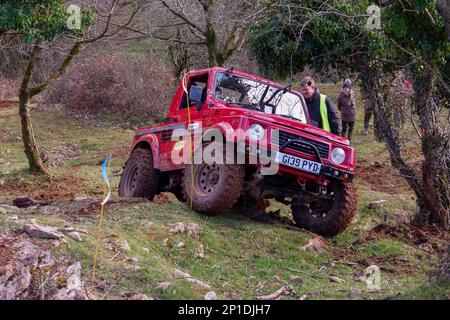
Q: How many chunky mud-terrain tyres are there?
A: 3